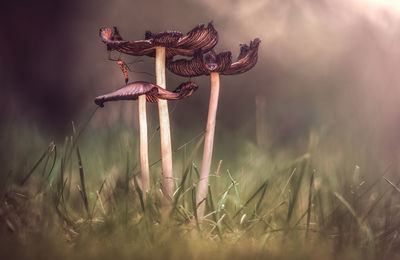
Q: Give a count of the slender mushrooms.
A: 3